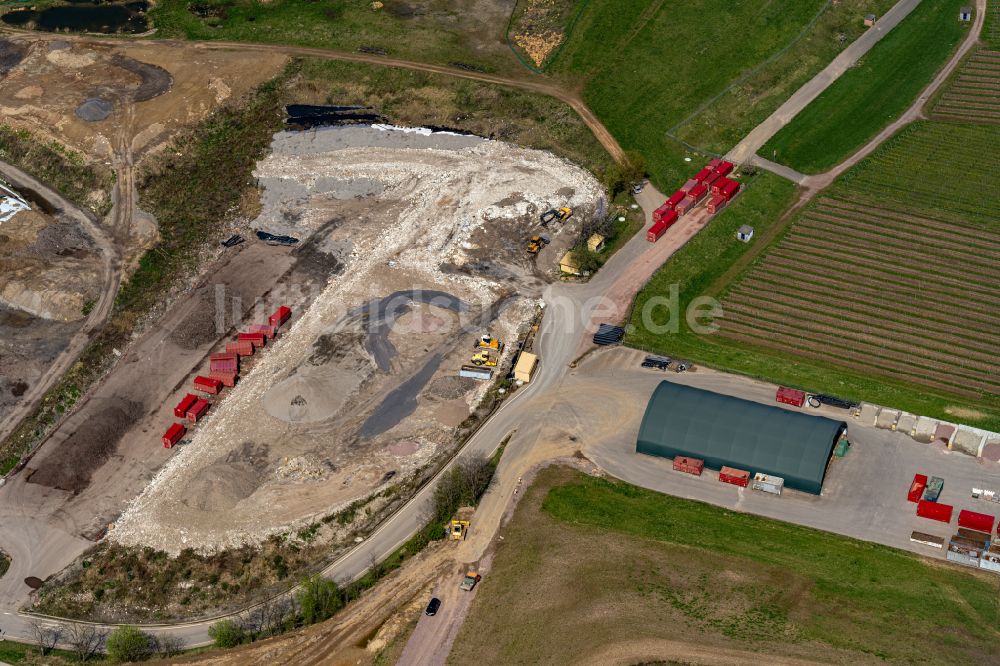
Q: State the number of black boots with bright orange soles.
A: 0